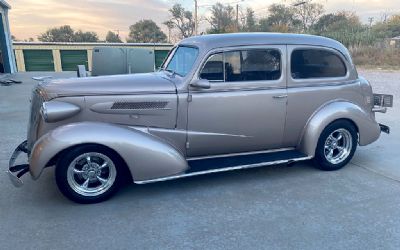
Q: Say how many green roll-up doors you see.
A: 3